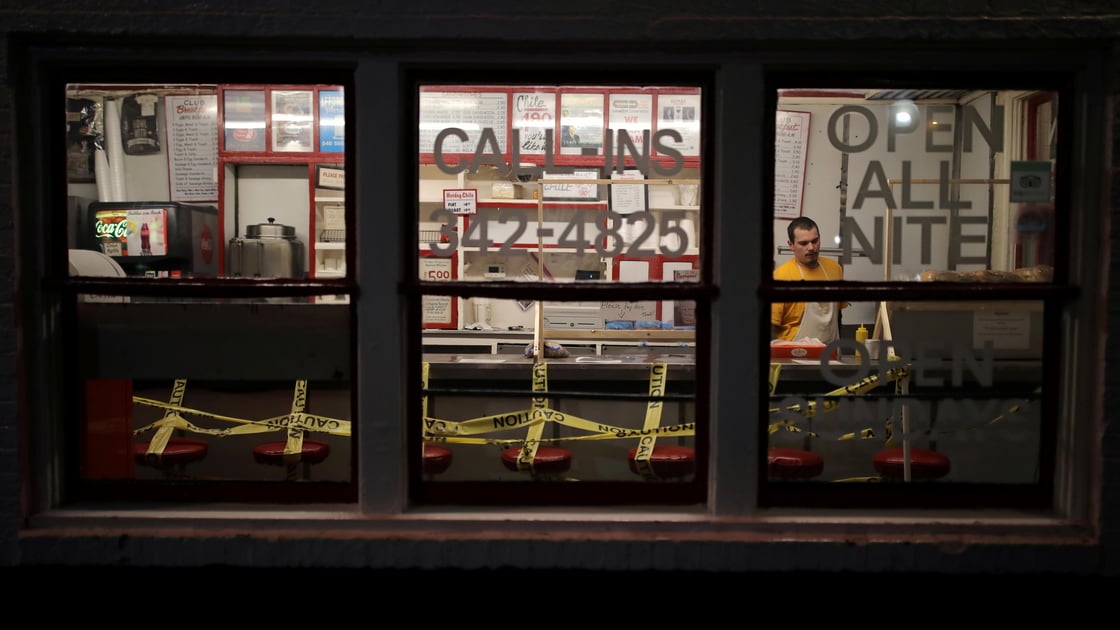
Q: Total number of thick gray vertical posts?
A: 2